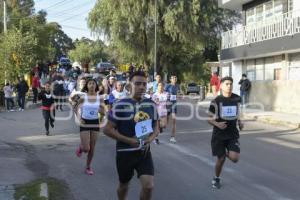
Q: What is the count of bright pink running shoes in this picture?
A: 2